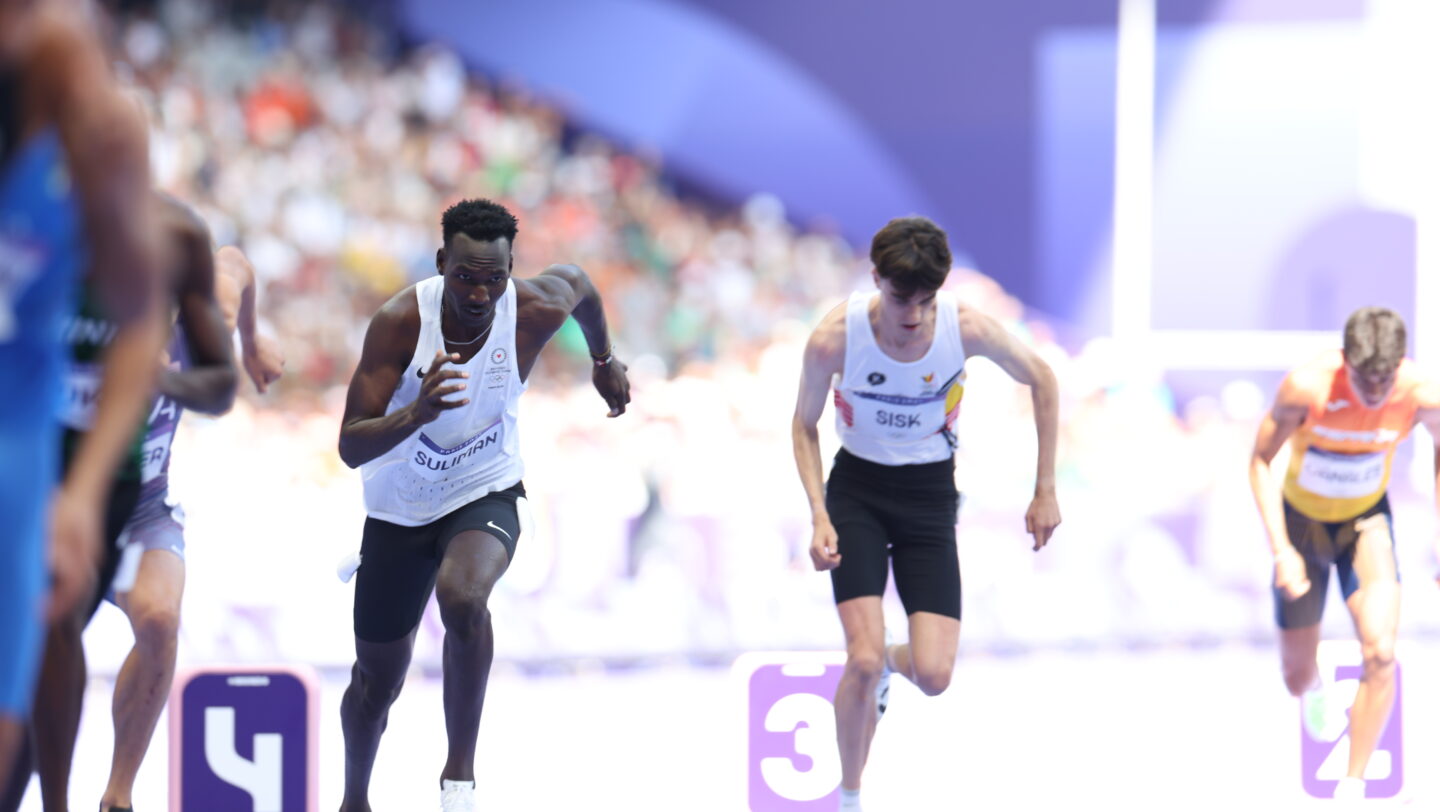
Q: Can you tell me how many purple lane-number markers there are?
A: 3